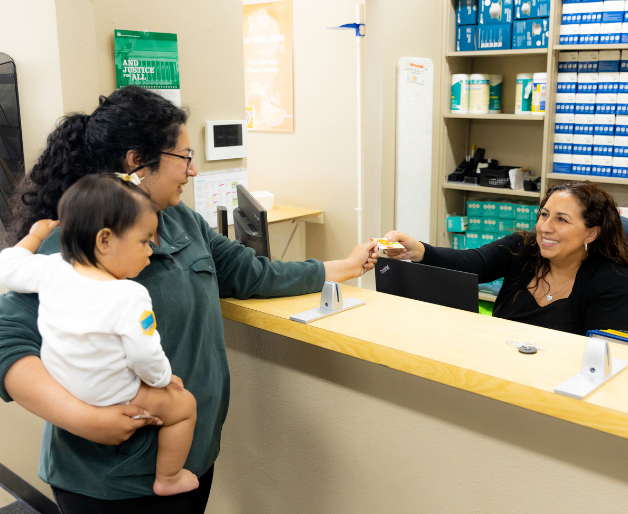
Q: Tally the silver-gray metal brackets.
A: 2